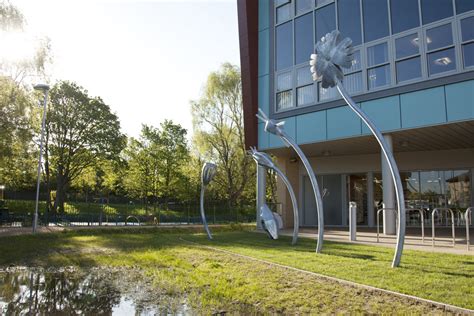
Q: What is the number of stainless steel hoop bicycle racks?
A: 4